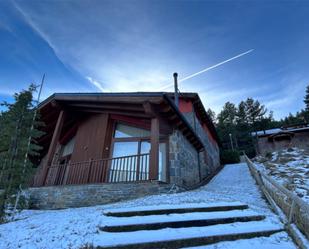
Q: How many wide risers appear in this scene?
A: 3